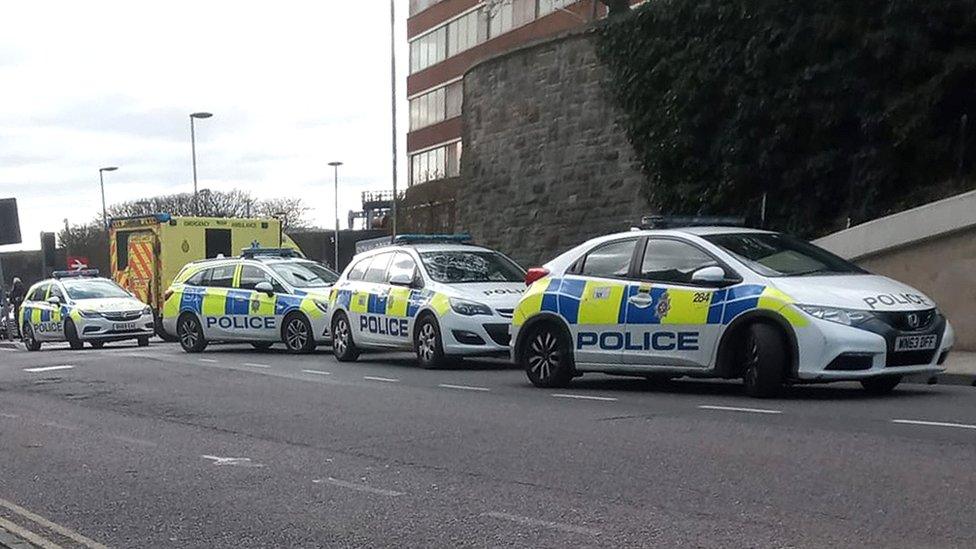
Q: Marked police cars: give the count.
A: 4